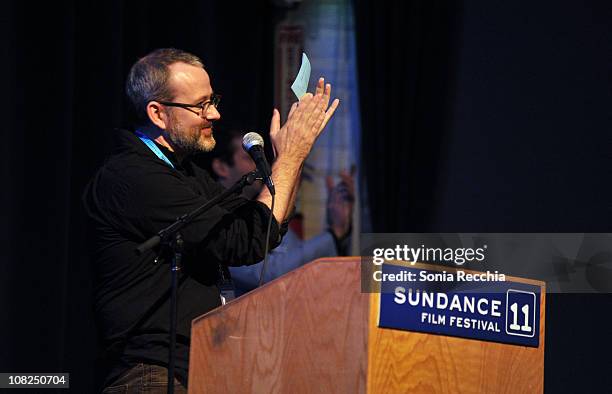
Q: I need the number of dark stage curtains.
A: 2